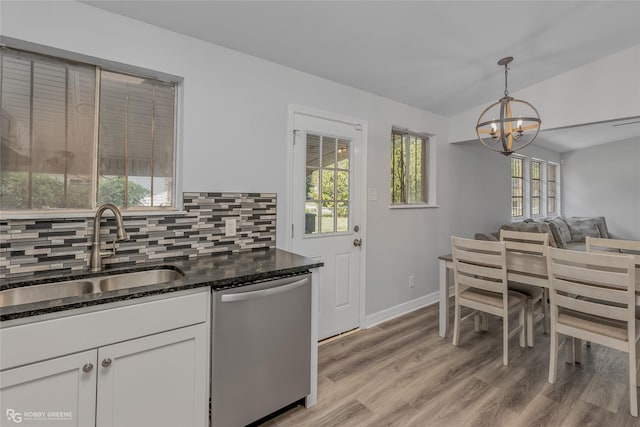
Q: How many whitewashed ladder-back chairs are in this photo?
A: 4